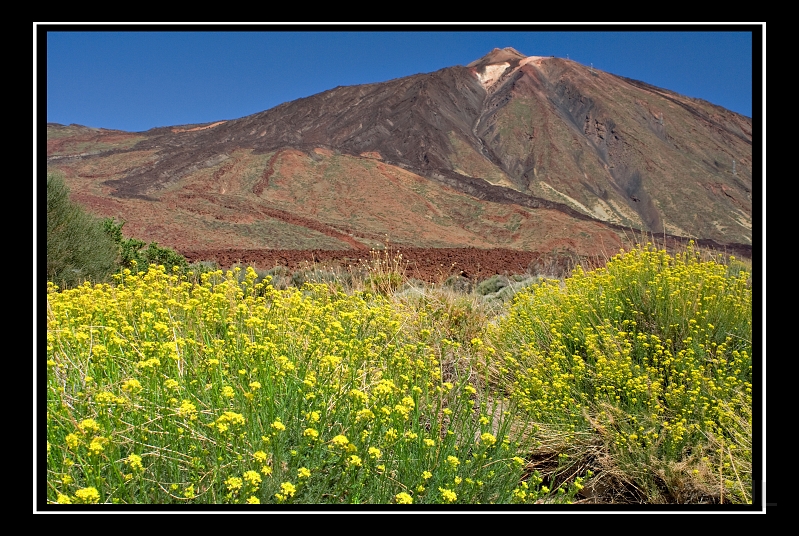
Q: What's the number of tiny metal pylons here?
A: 4